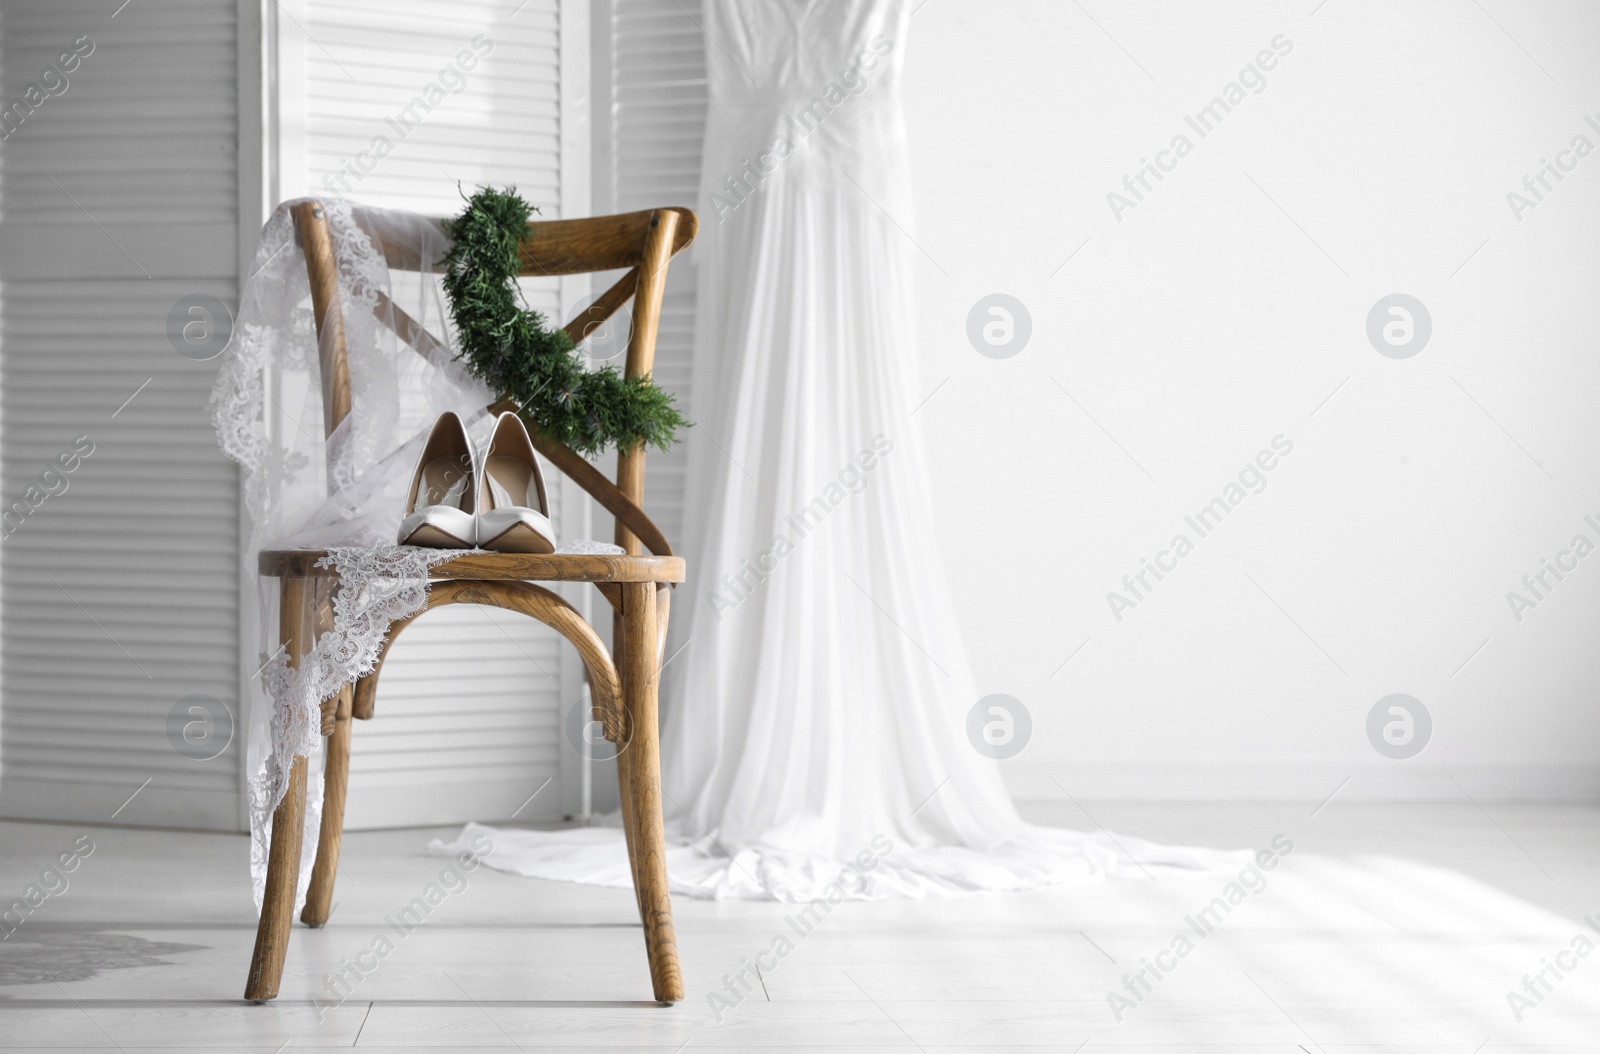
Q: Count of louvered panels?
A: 3